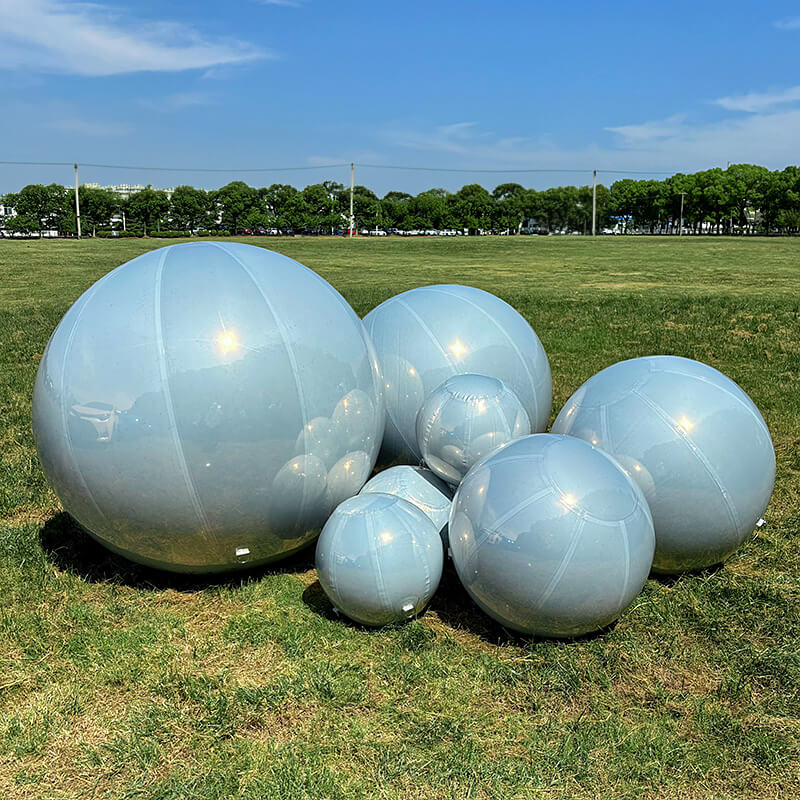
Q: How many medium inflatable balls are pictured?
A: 3